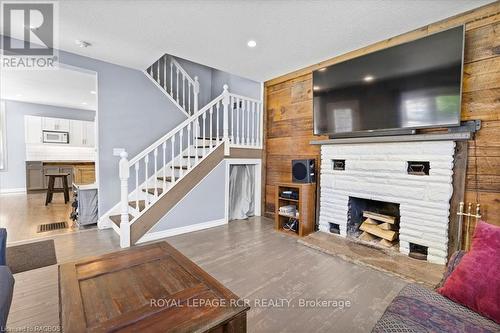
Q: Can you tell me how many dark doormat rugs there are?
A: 1